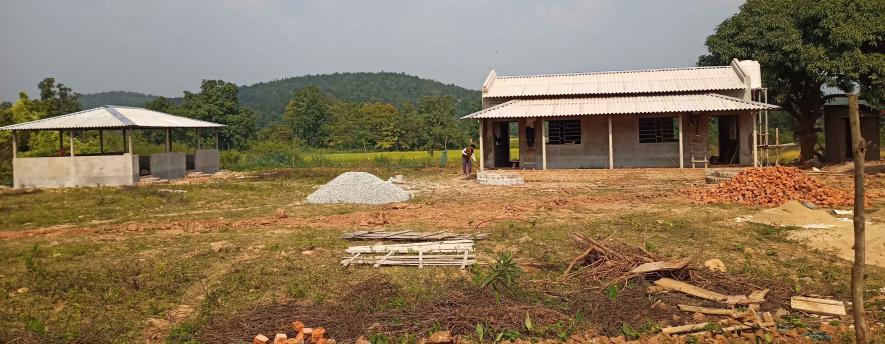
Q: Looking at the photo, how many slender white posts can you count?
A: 5